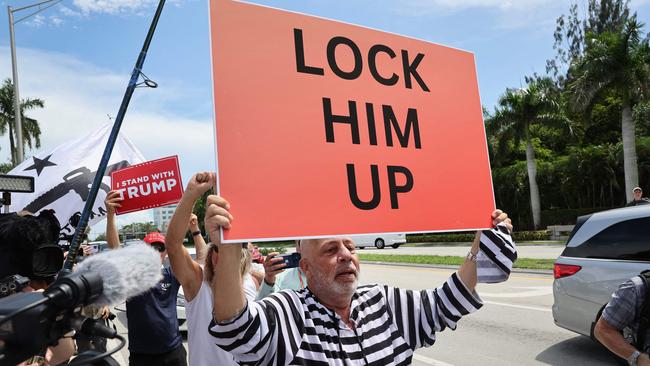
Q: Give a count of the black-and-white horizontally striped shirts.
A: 1